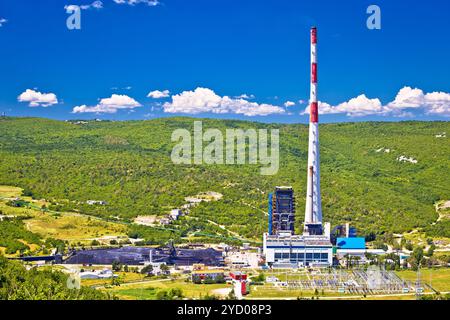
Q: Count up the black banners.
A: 1